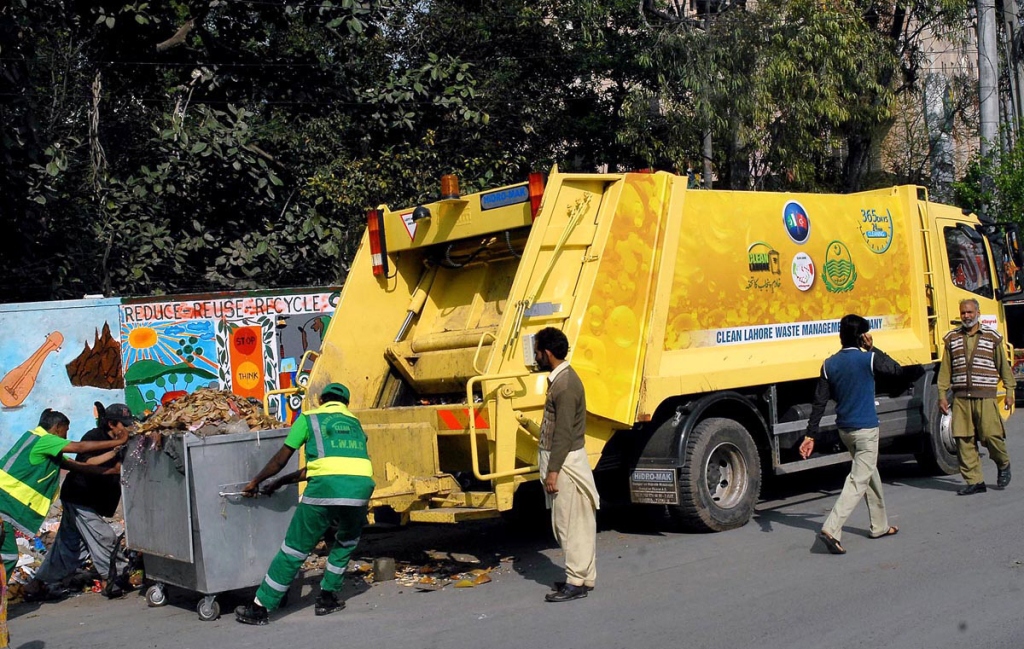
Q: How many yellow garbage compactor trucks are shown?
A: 1